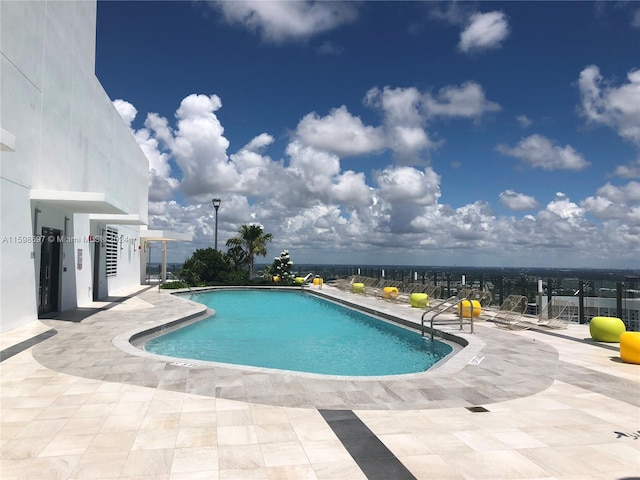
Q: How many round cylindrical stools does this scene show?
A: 9